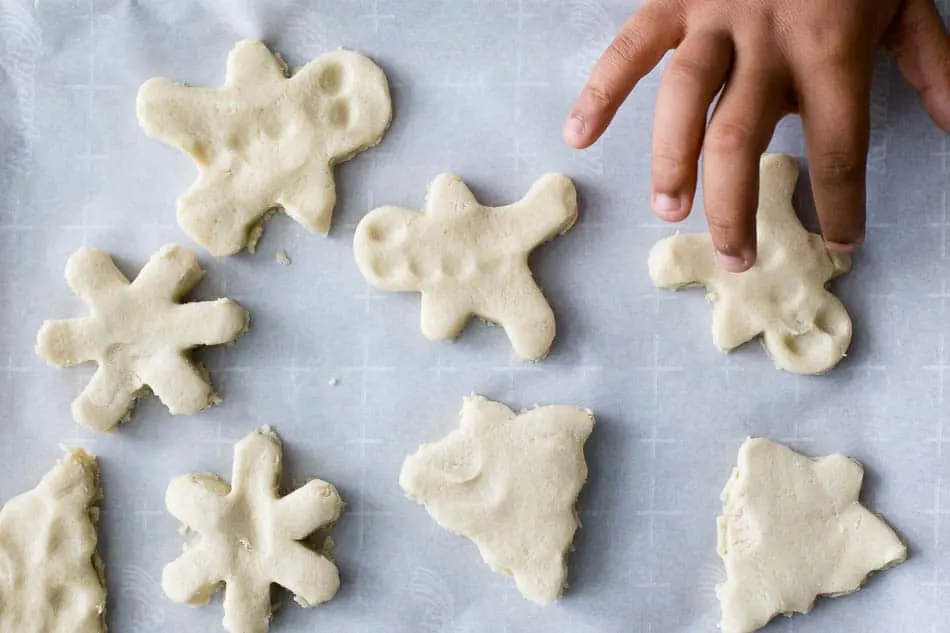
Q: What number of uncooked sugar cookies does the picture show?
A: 8